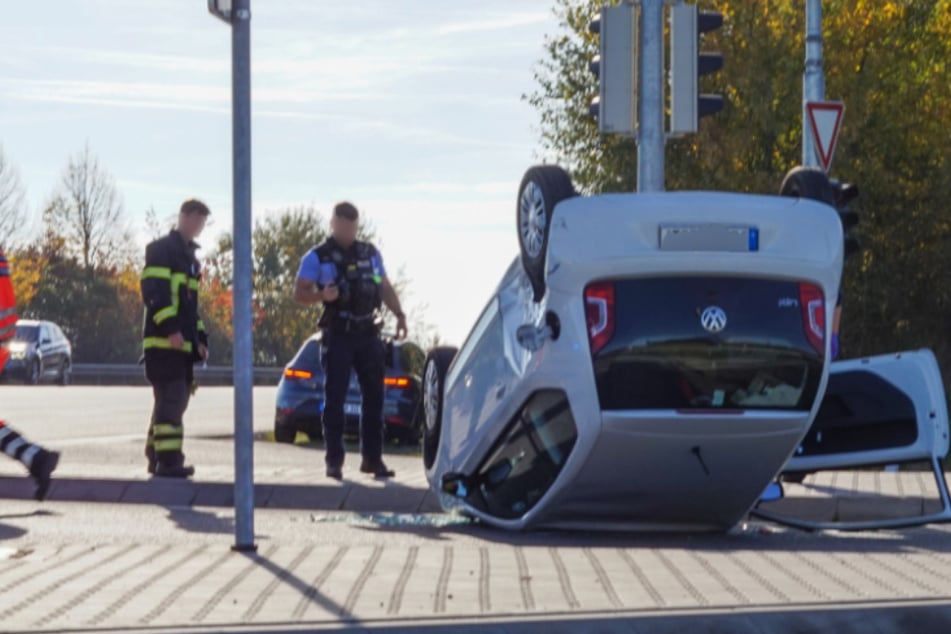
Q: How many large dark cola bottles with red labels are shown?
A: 0